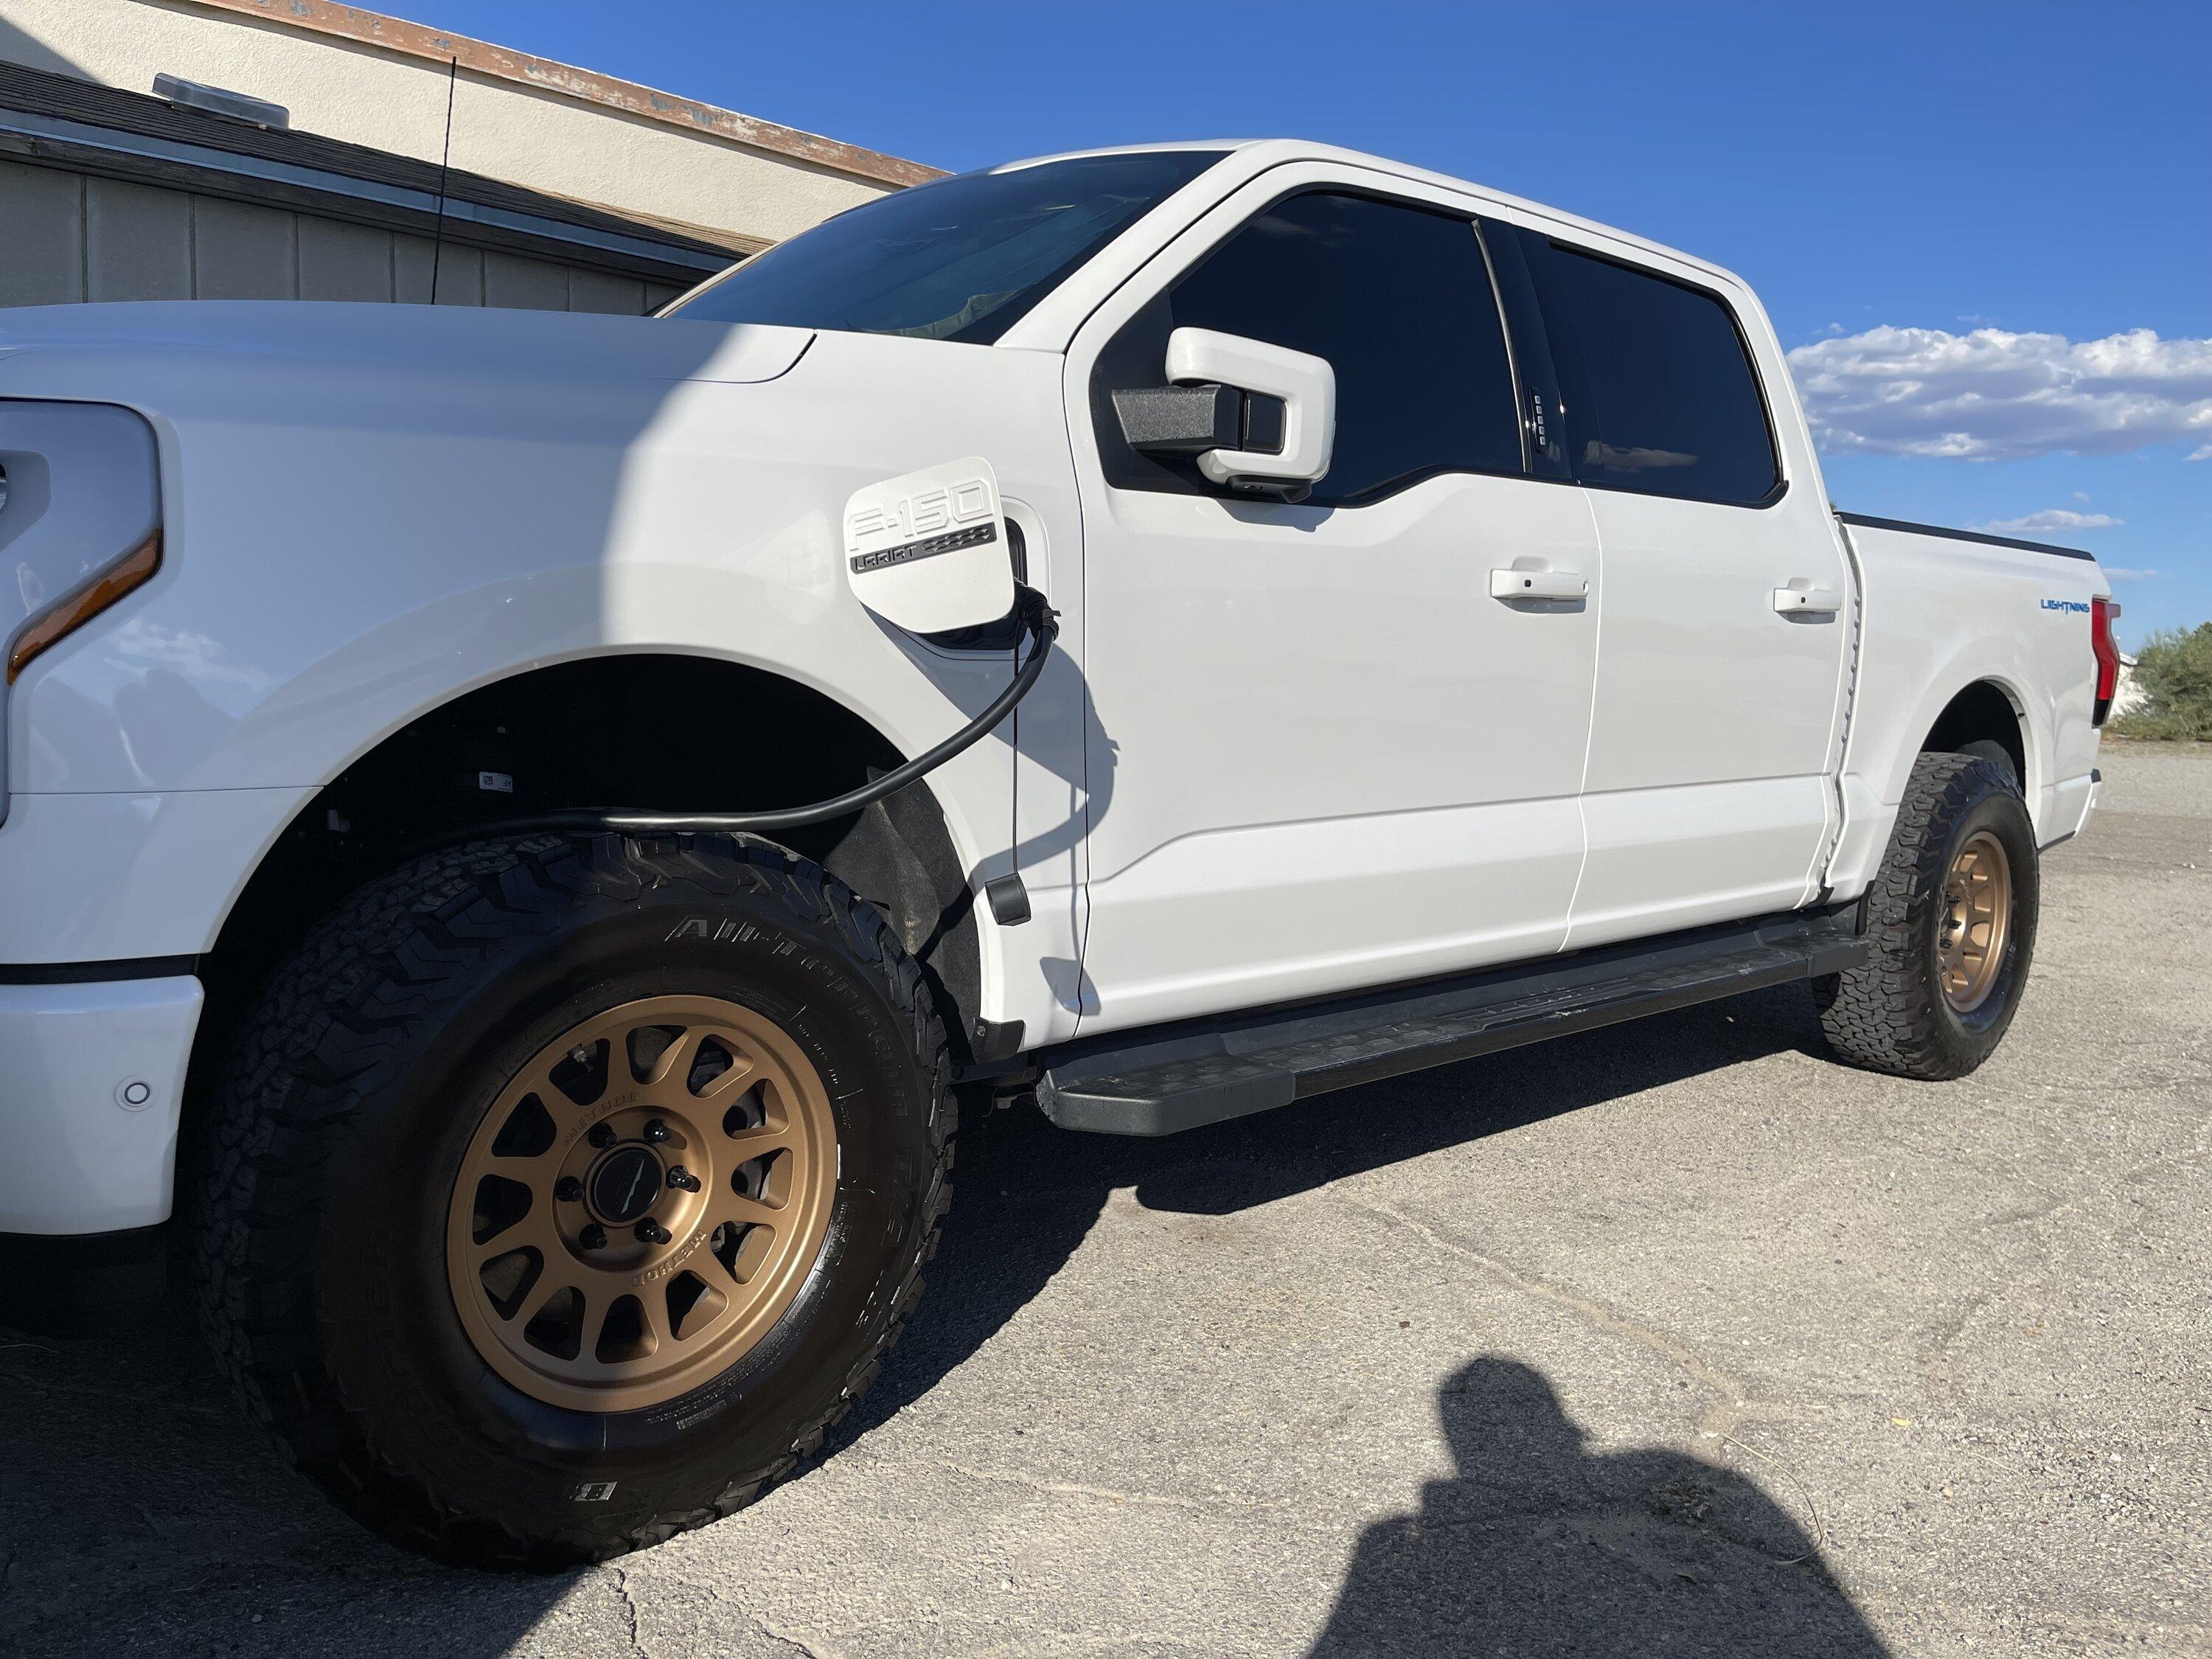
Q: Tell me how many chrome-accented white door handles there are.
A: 2